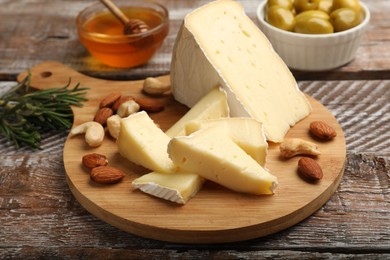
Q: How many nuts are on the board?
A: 13